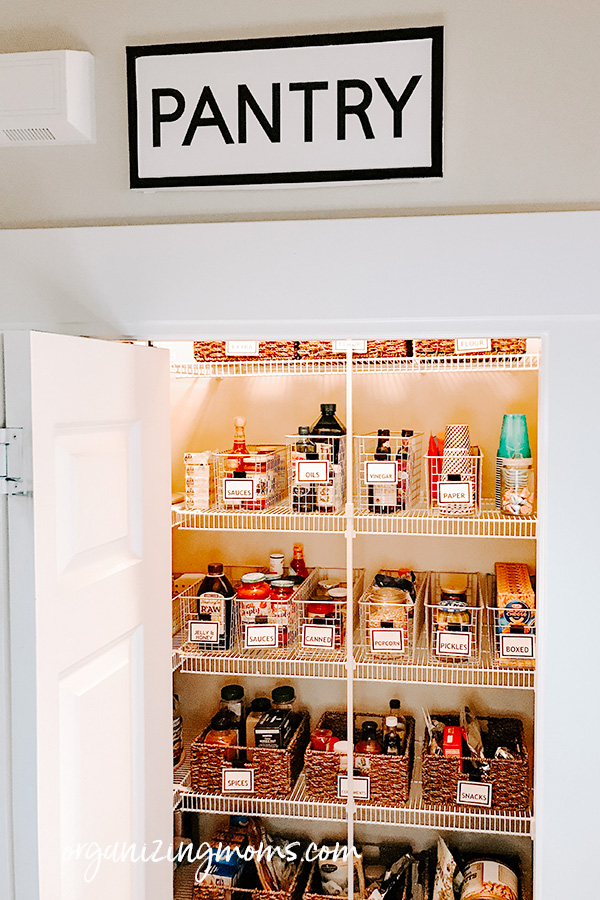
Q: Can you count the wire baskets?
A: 10